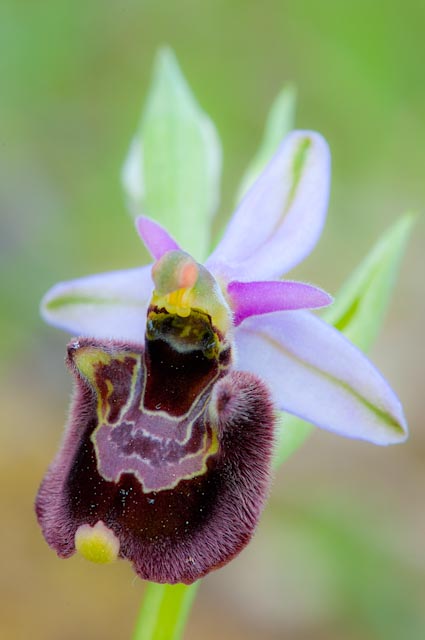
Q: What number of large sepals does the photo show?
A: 3